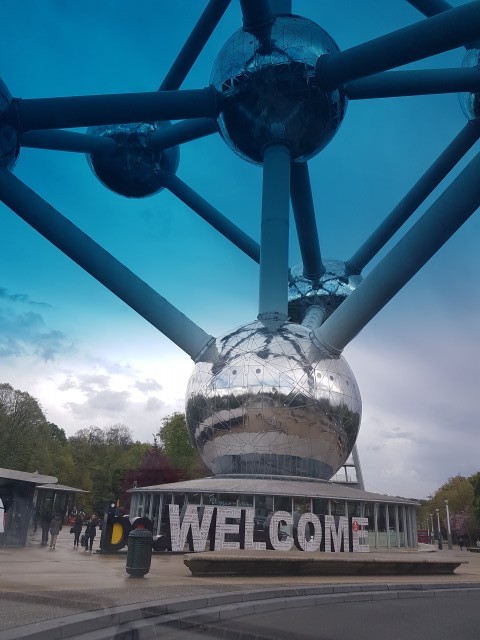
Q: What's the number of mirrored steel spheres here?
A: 6